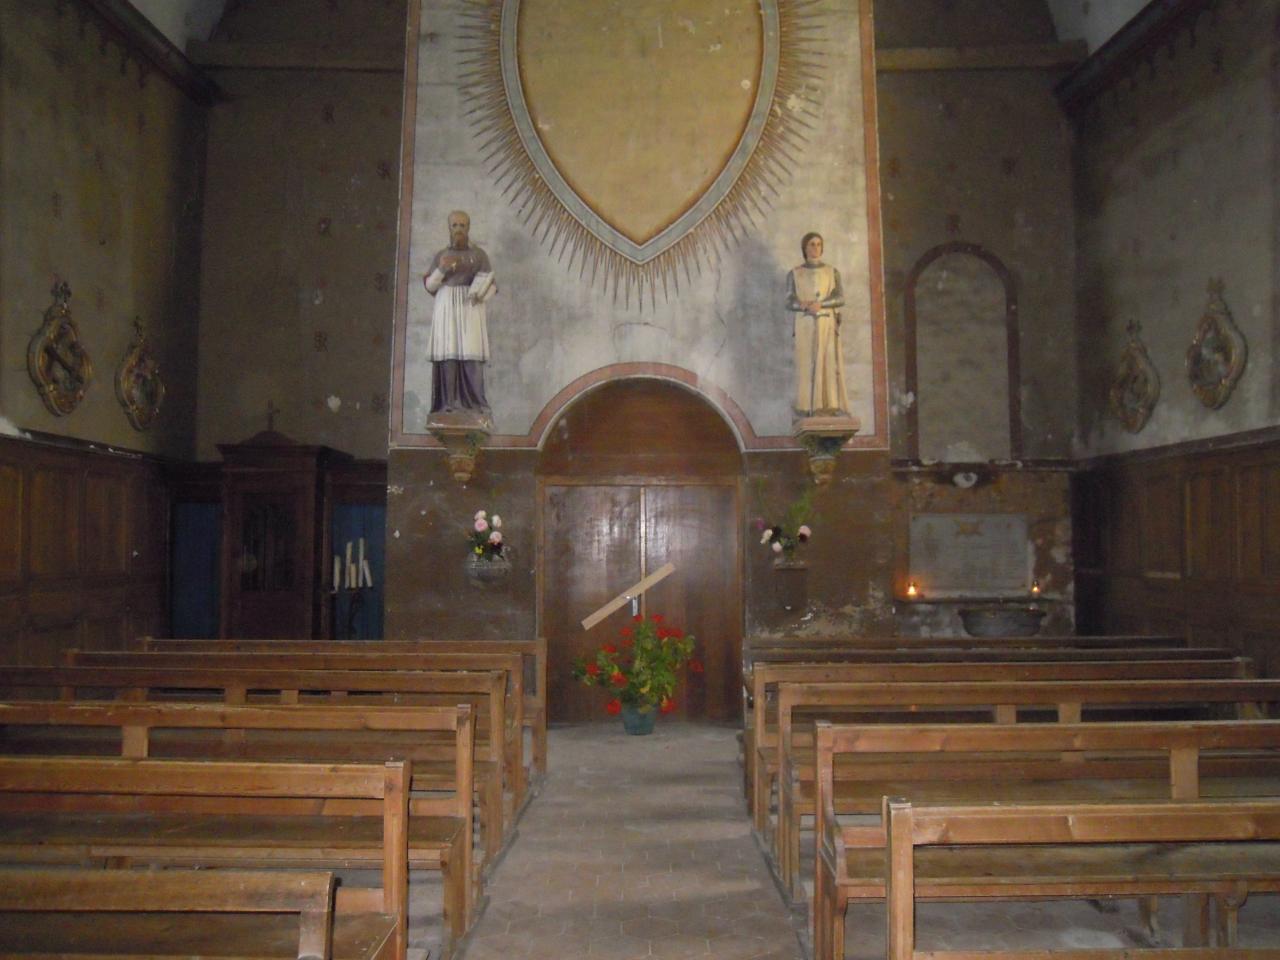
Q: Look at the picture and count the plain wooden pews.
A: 12